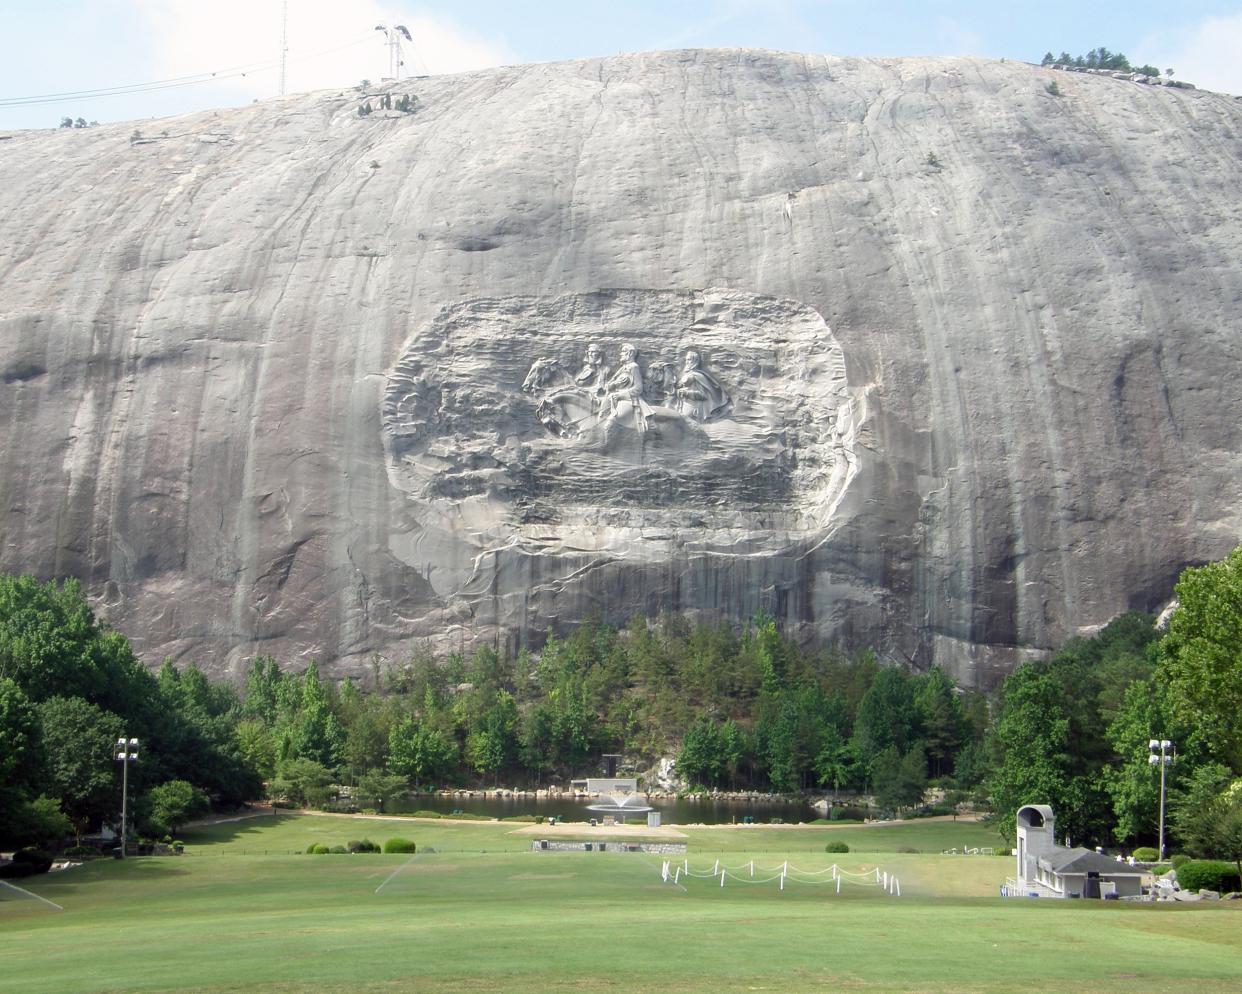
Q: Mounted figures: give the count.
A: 3